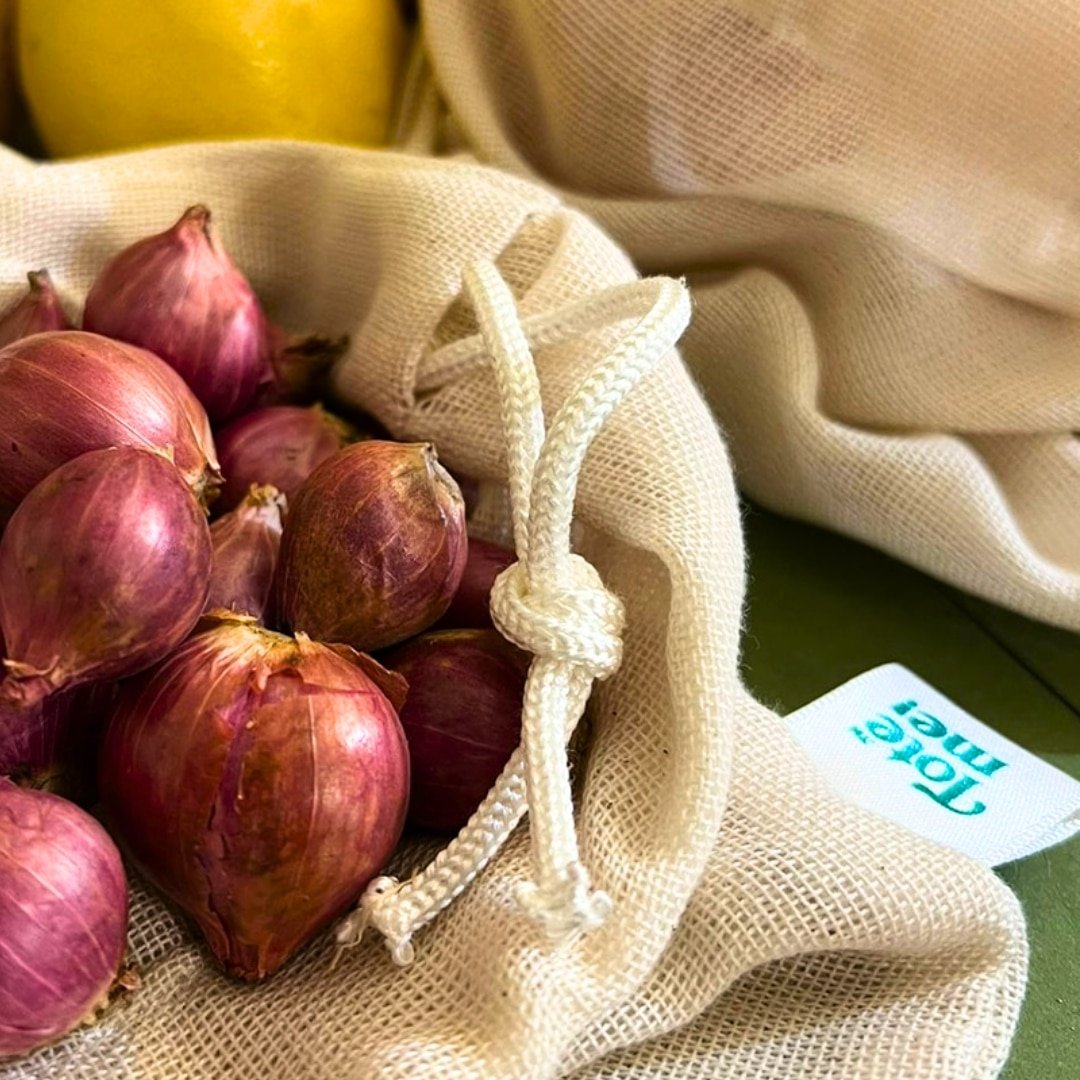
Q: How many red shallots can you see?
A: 13